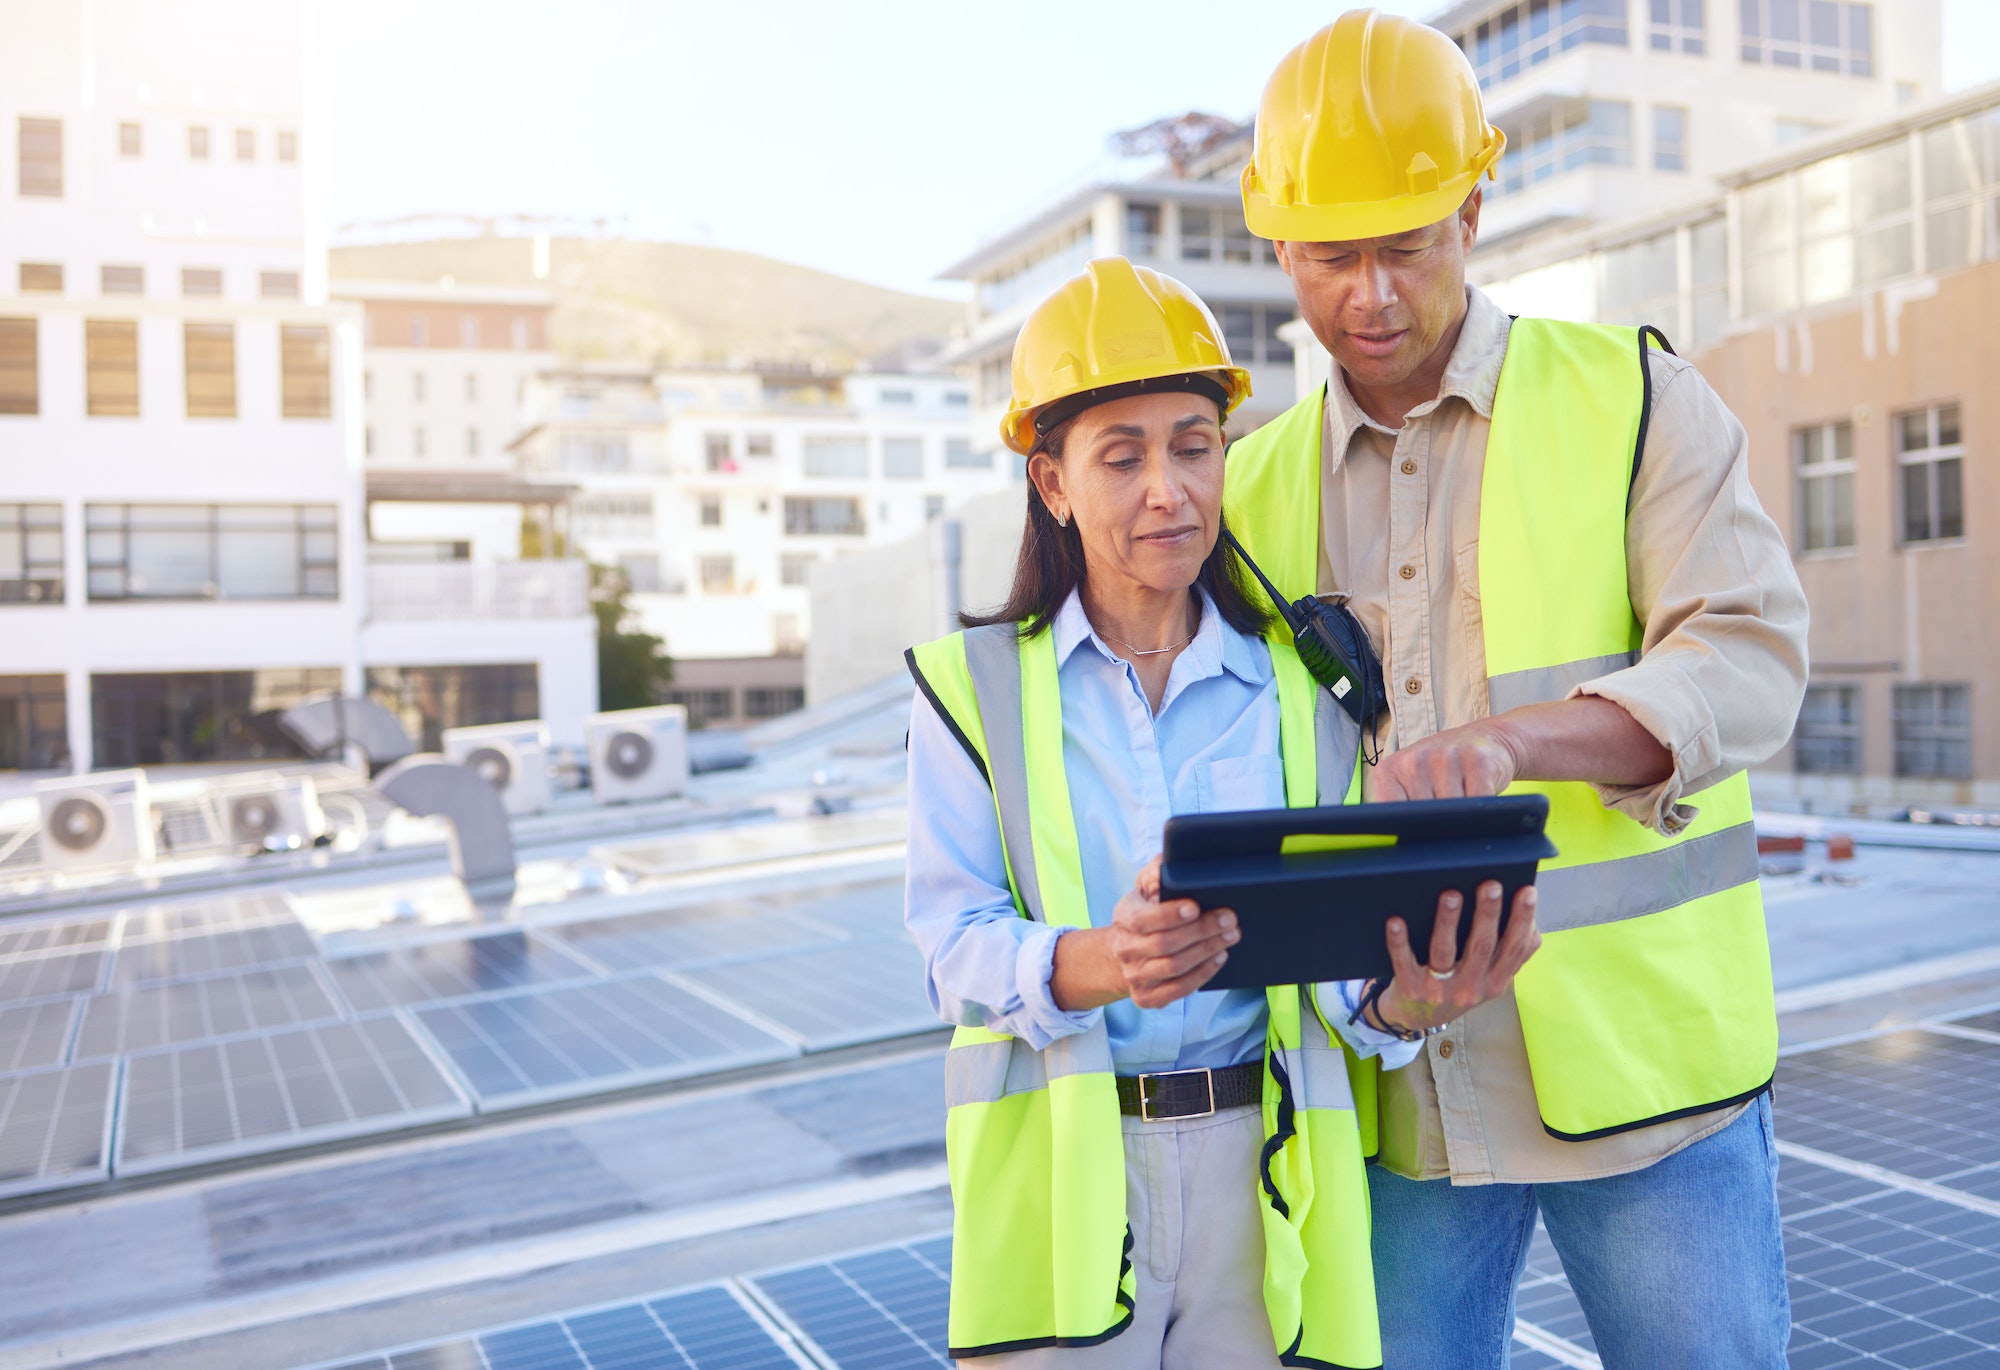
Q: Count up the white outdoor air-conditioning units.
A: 4